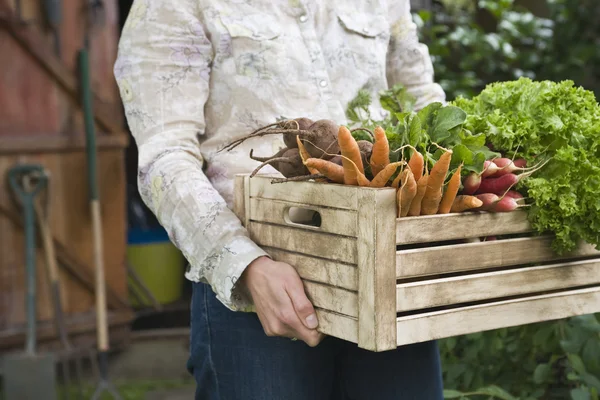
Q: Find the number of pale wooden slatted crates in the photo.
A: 1